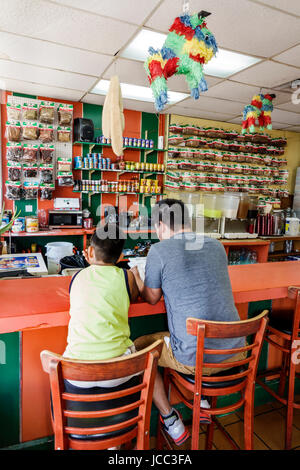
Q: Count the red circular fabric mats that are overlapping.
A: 0